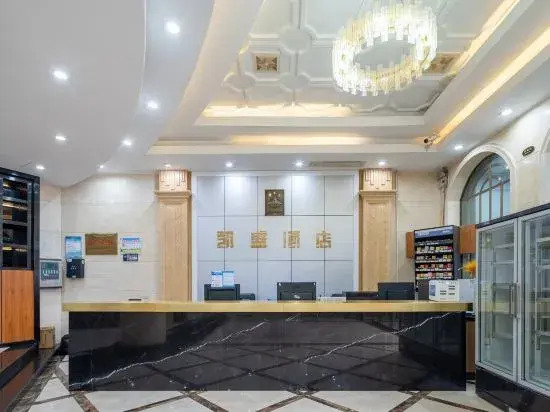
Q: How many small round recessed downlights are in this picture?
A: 13